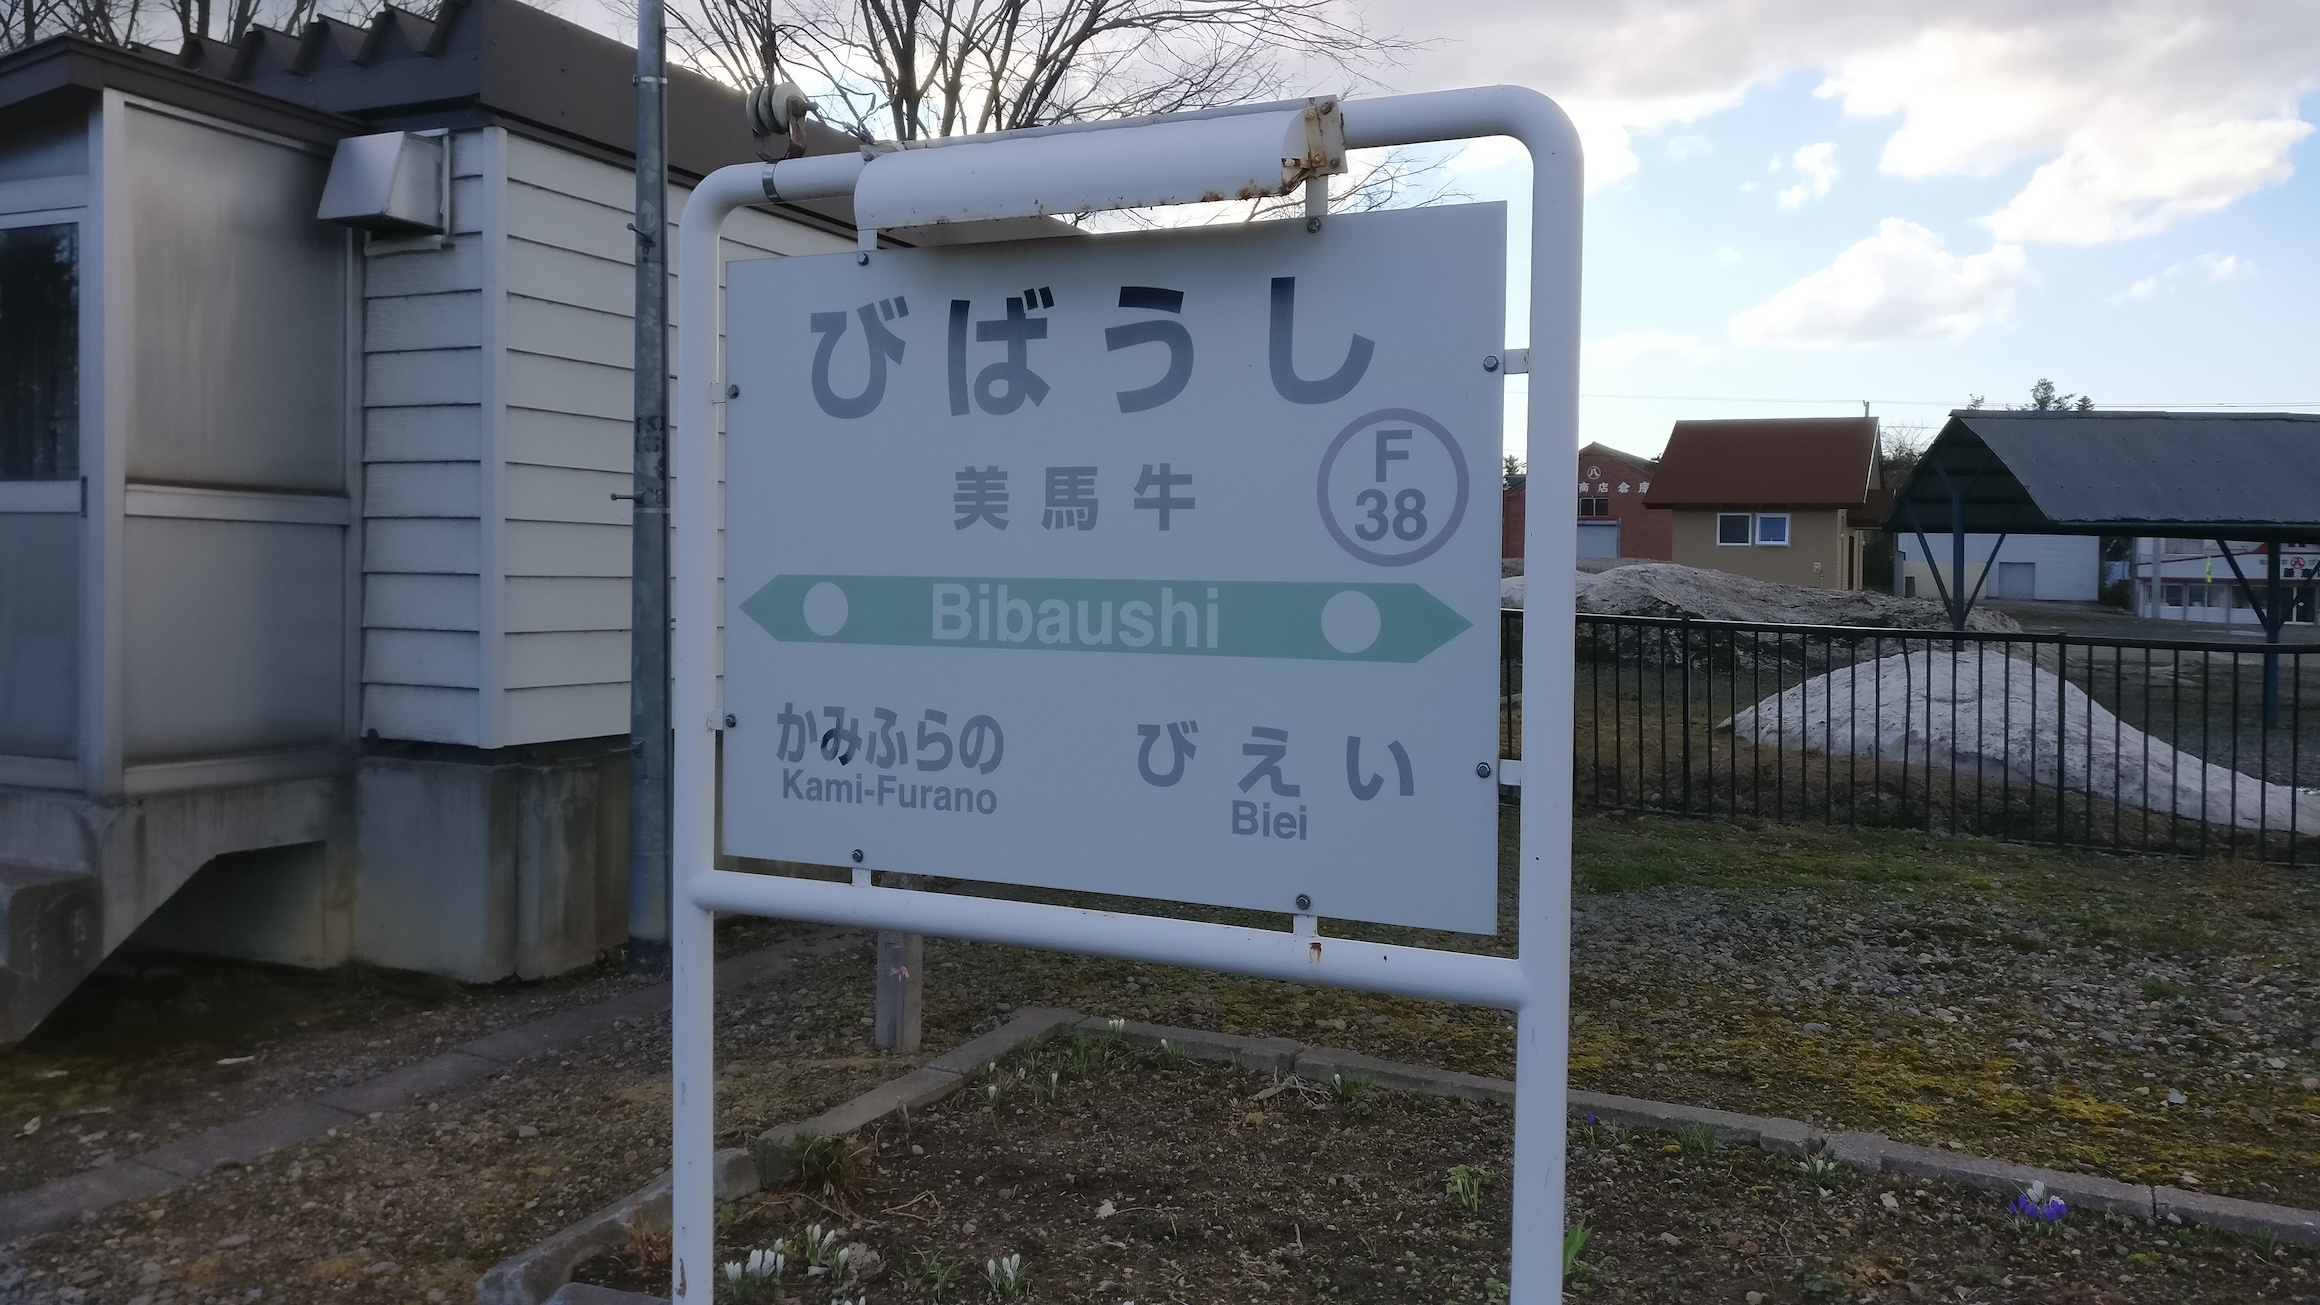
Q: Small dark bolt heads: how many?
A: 8